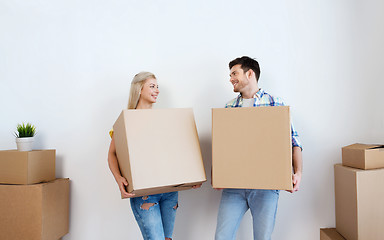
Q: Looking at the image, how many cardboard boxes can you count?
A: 7